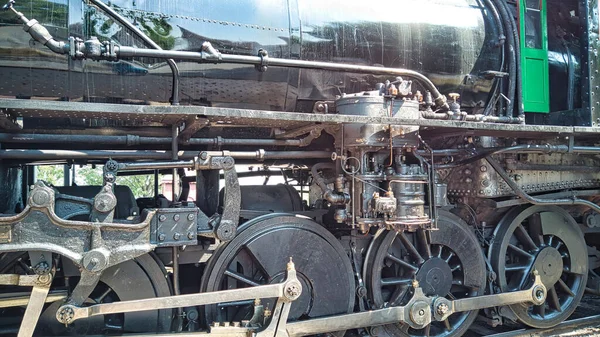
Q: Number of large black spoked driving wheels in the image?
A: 4